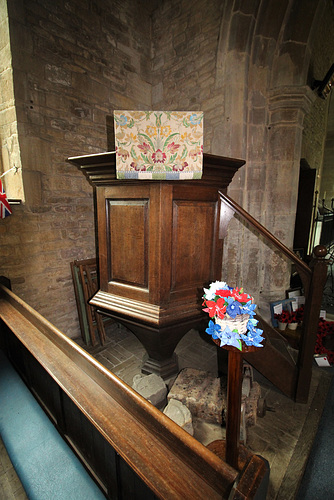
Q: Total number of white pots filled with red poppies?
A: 2